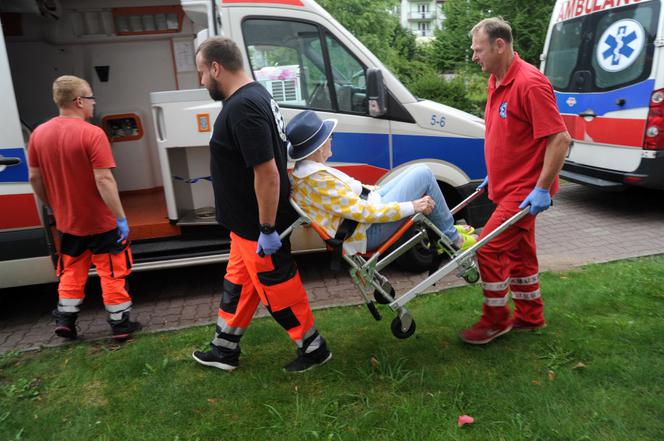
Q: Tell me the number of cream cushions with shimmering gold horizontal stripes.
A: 0